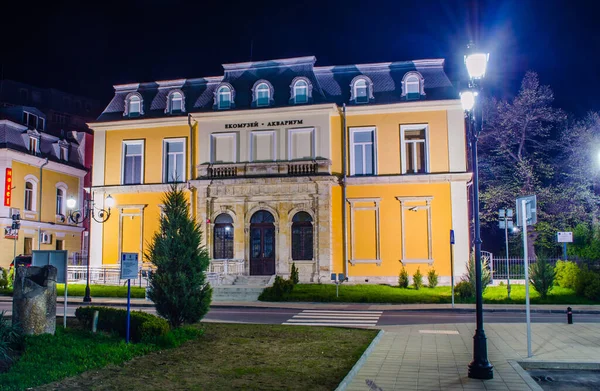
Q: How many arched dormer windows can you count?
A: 7